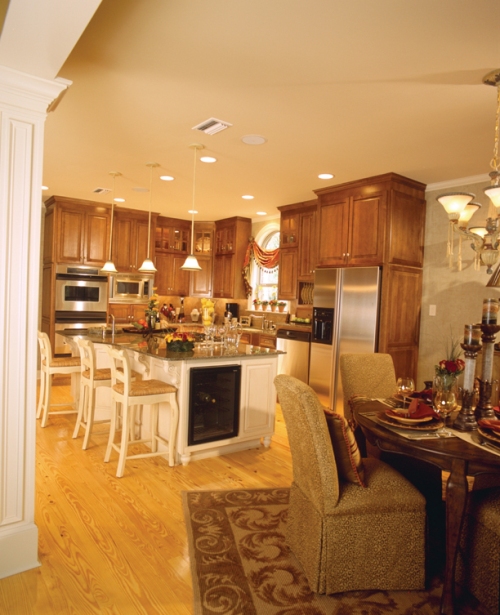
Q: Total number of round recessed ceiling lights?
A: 8